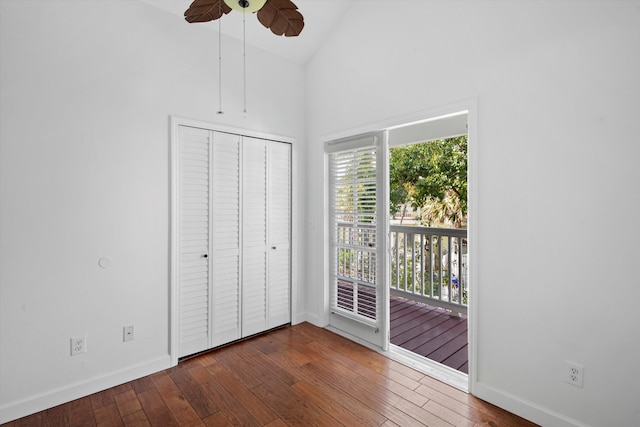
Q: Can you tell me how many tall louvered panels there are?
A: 4